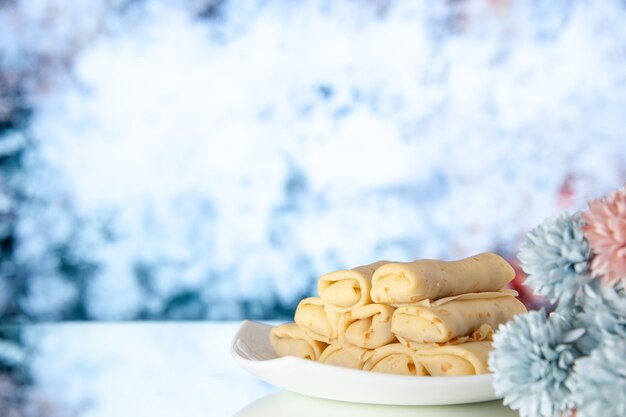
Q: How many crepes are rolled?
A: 9